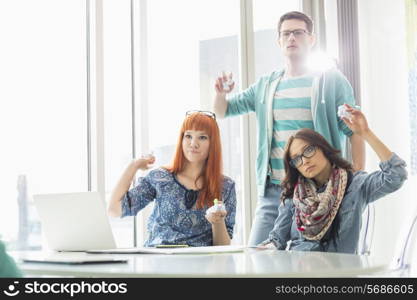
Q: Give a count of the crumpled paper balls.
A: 4